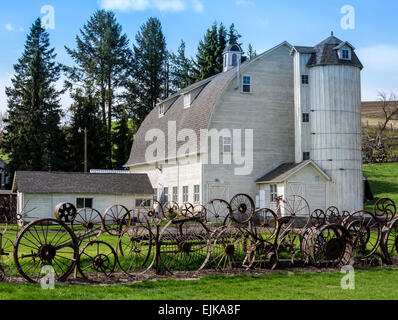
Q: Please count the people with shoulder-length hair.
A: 0